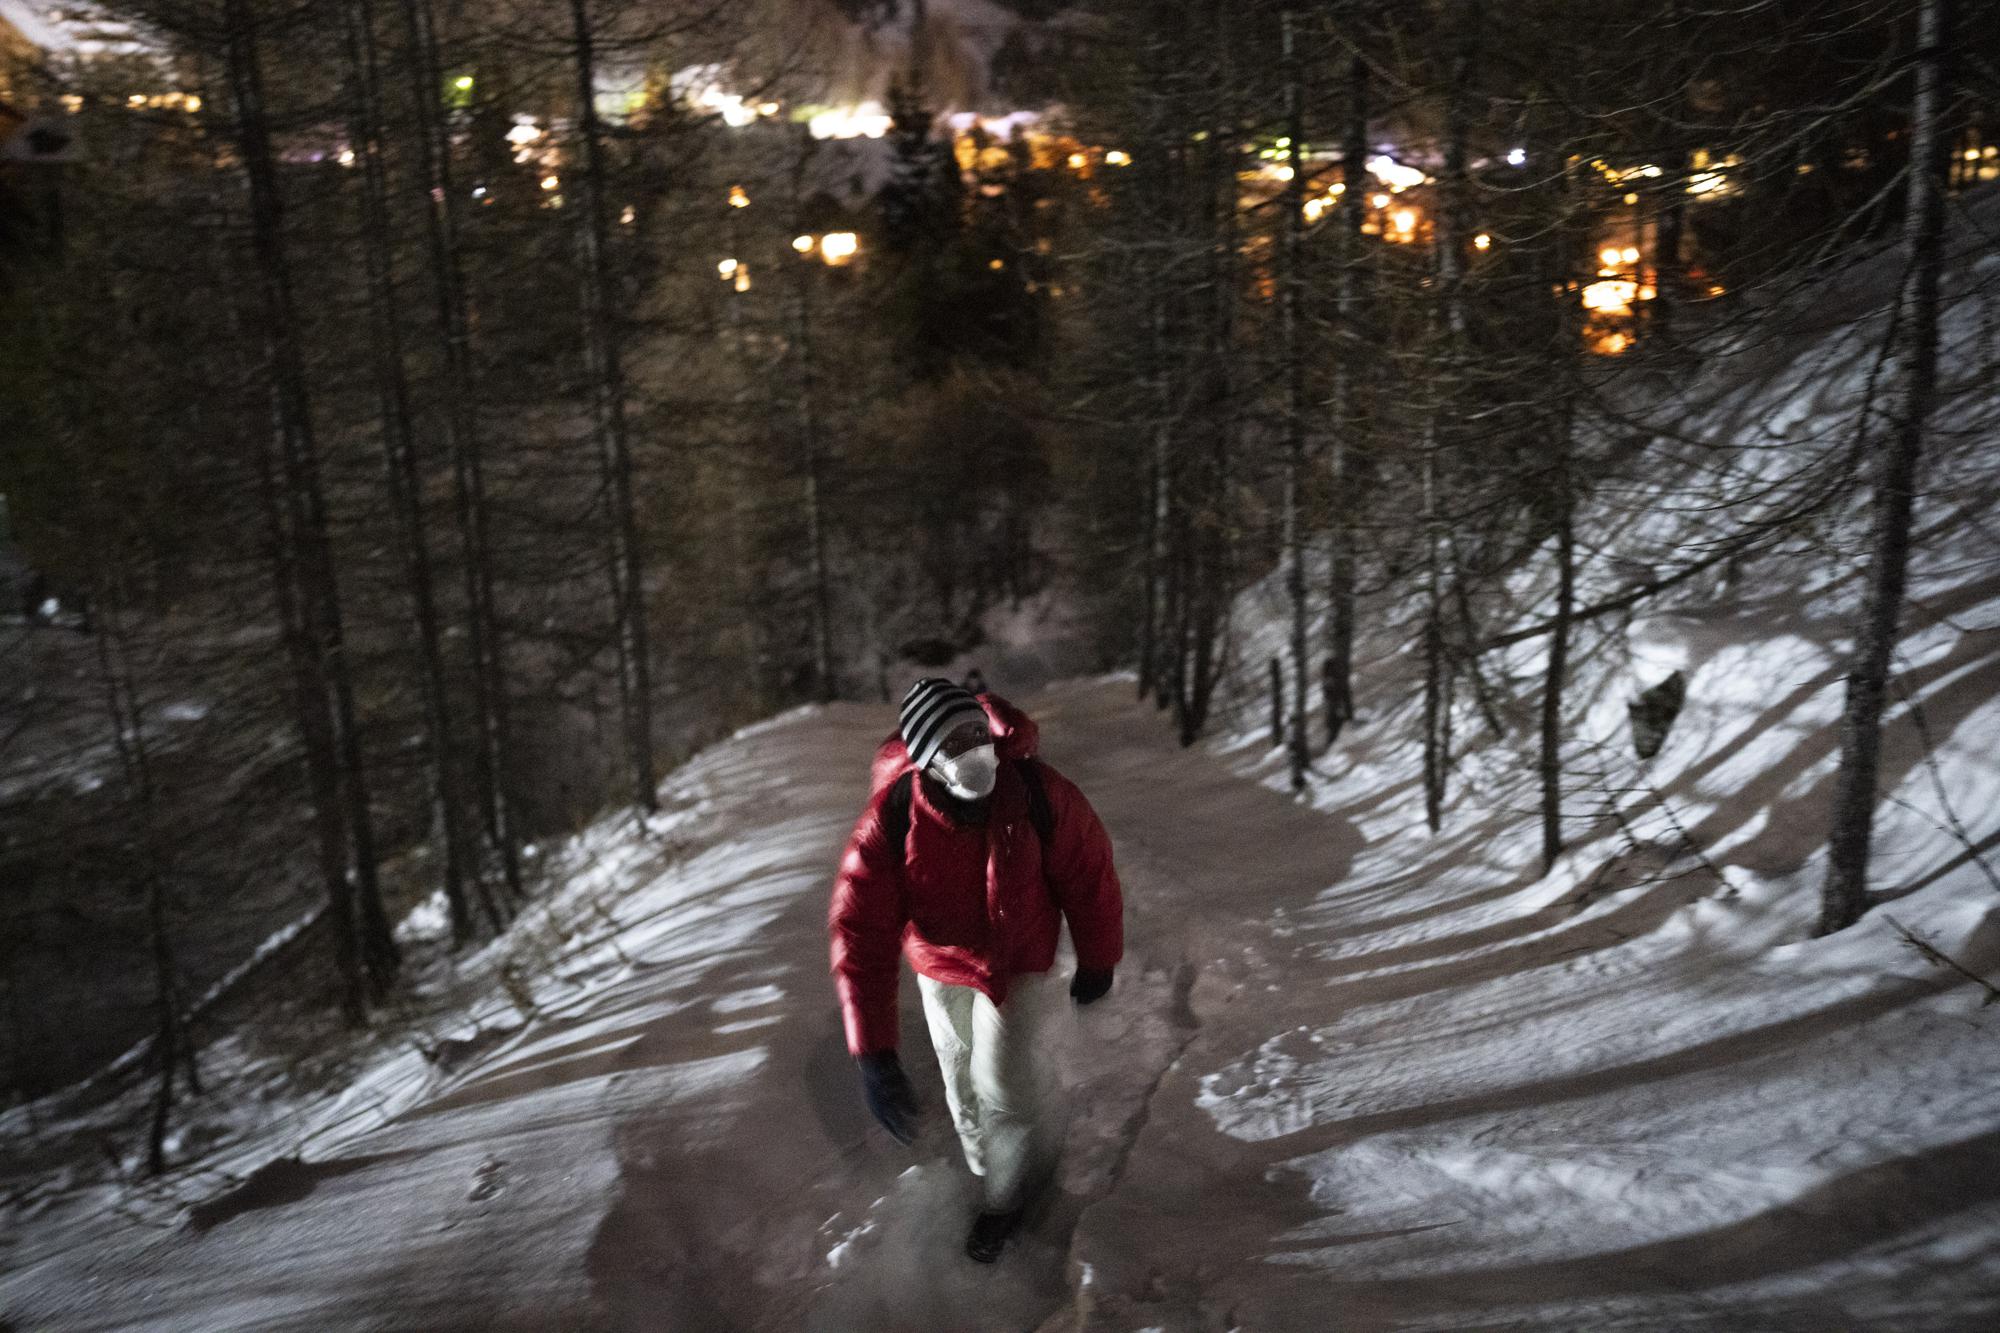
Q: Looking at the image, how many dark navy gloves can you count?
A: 2